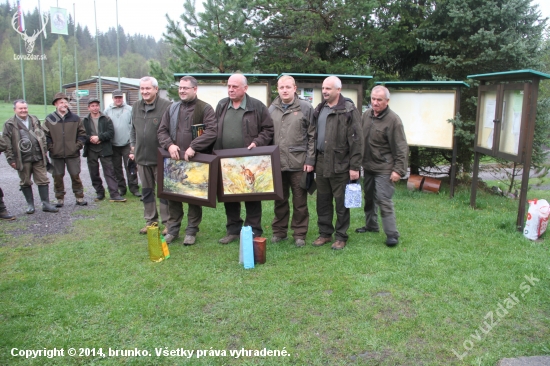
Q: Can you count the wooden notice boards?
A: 4